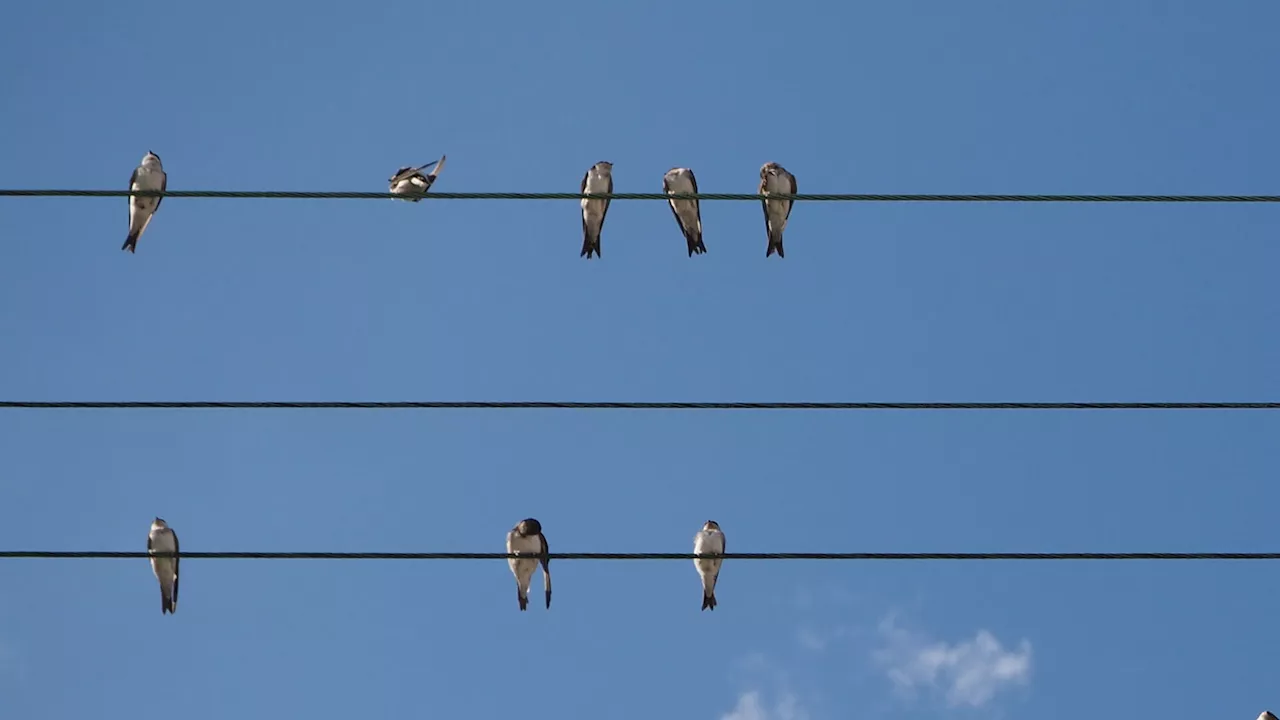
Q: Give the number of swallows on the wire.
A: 8